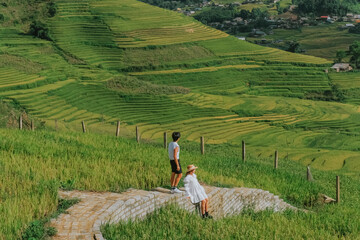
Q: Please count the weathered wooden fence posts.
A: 12